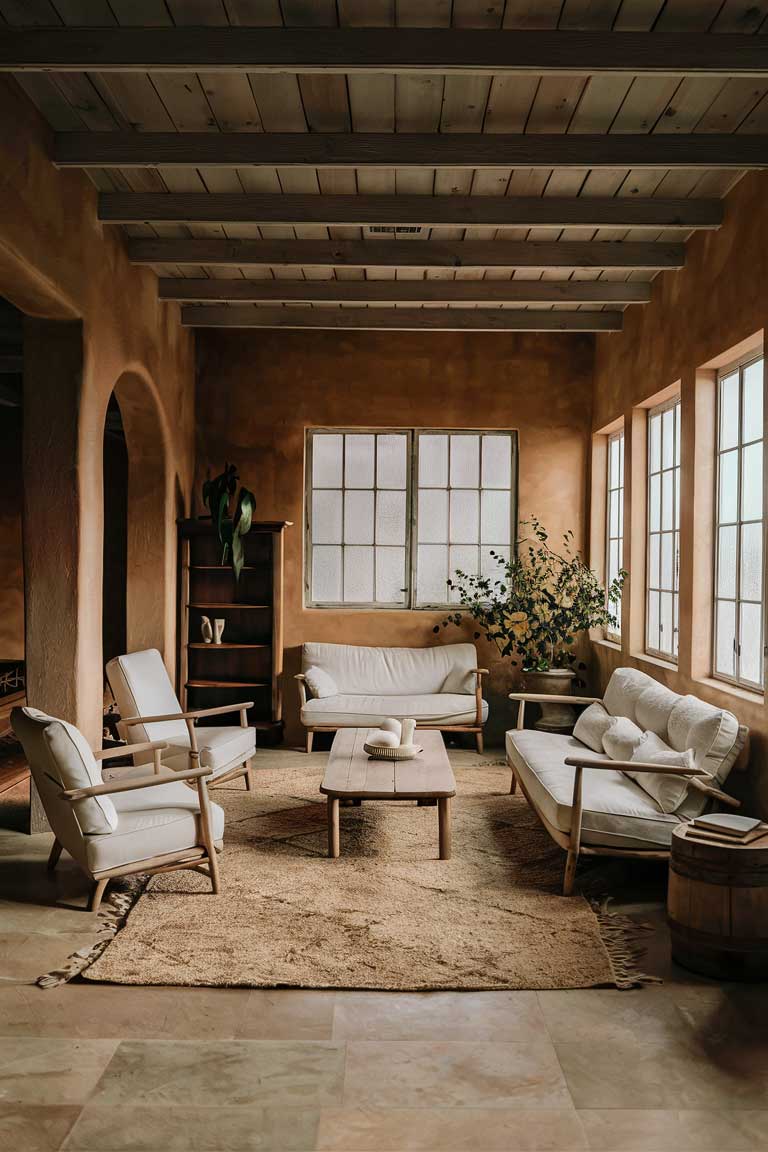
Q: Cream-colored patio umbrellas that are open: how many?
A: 0